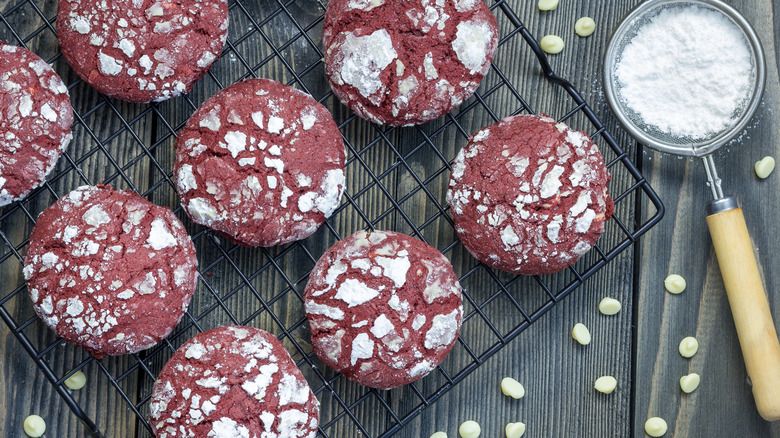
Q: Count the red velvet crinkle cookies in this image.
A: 8